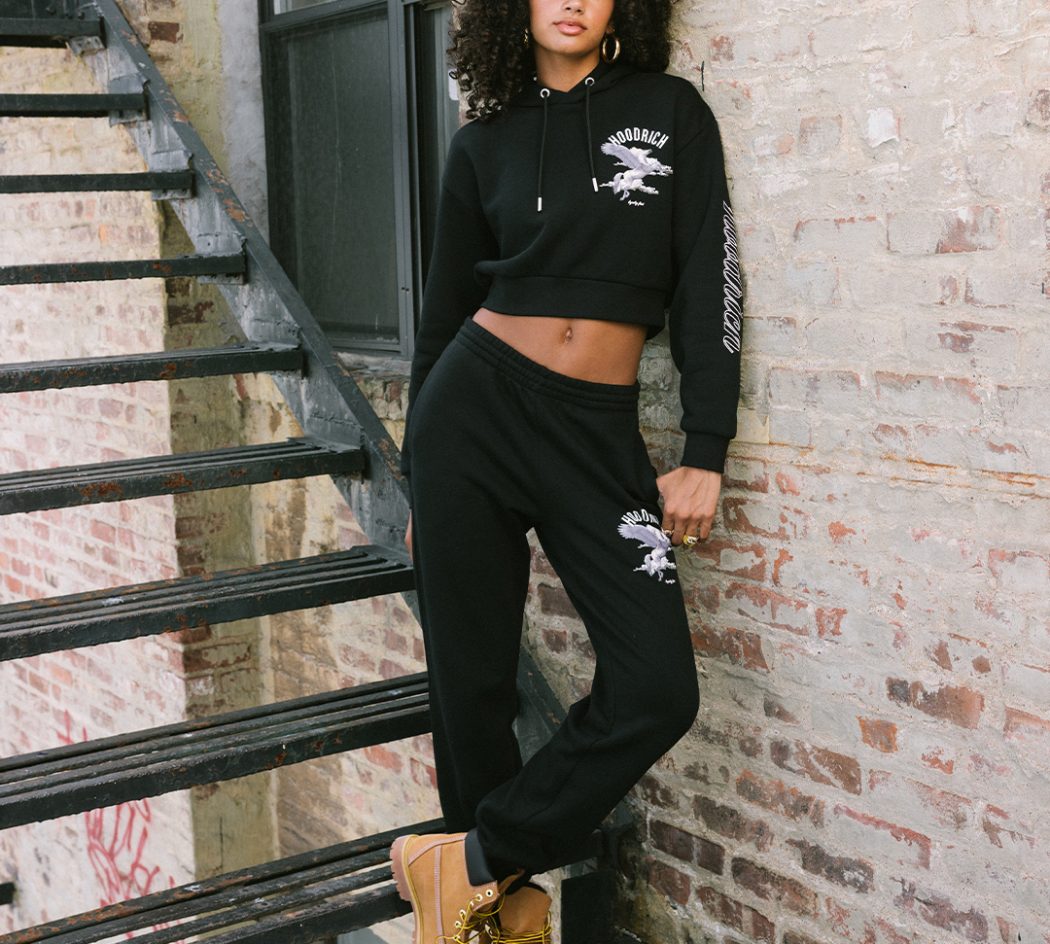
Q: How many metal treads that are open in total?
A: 9